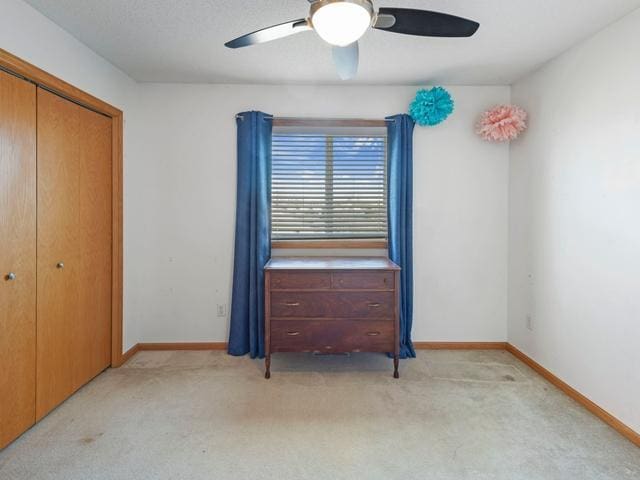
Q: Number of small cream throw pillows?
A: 0